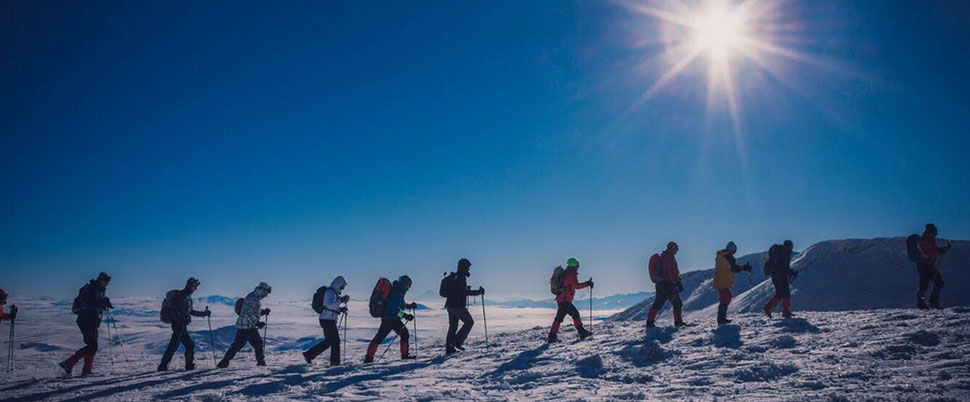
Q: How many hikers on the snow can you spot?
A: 12